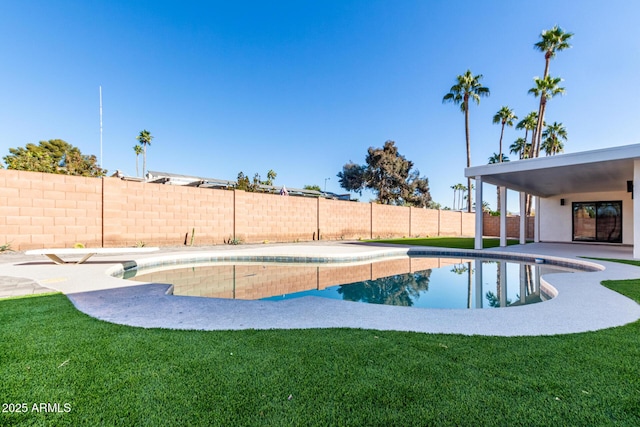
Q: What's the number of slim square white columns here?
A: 4